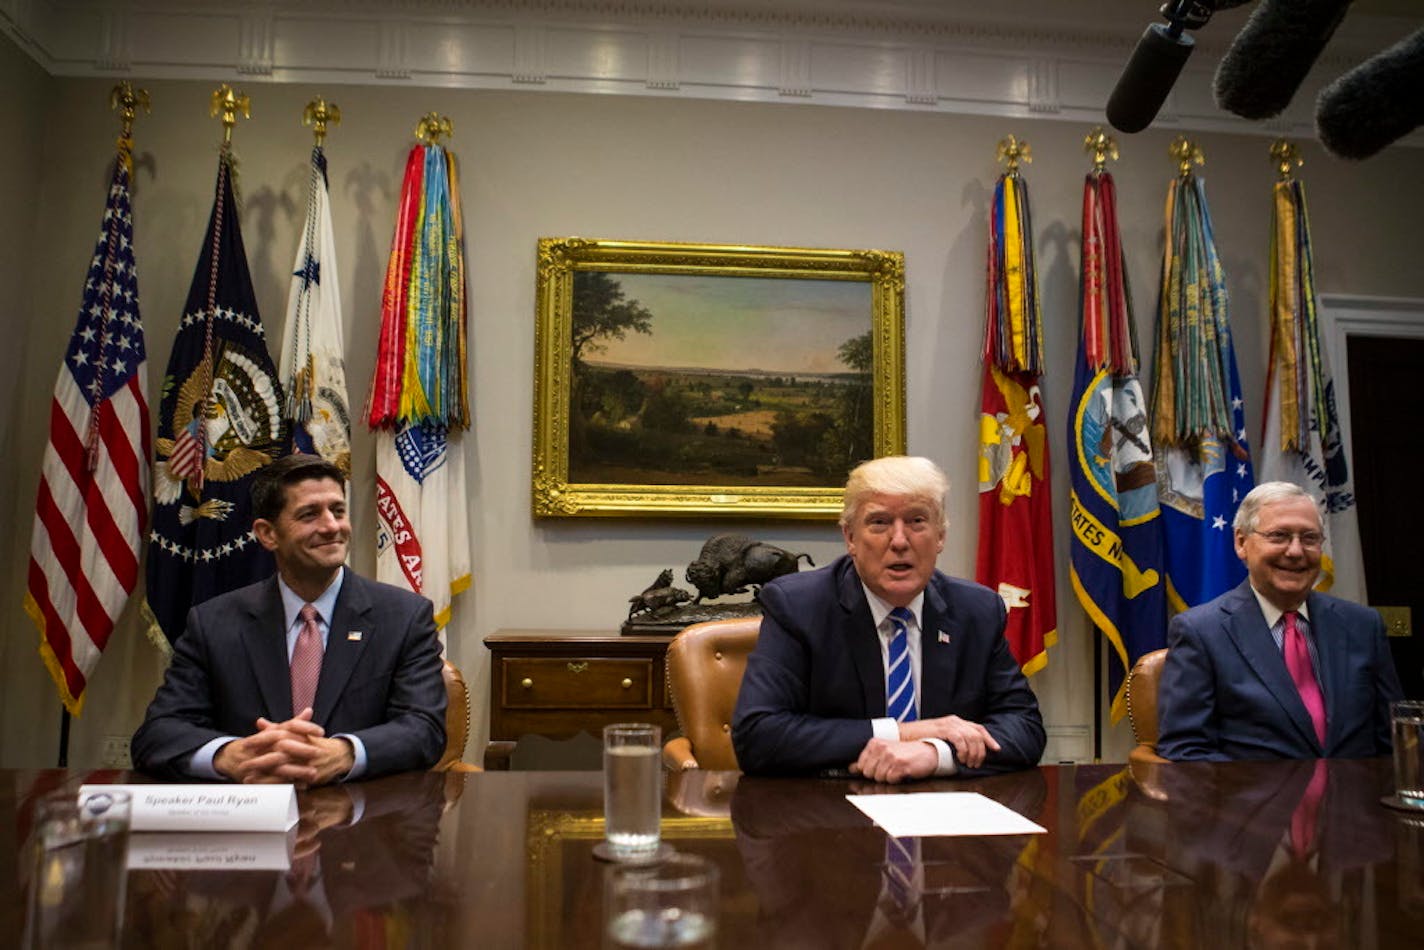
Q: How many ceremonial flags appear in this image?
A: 8